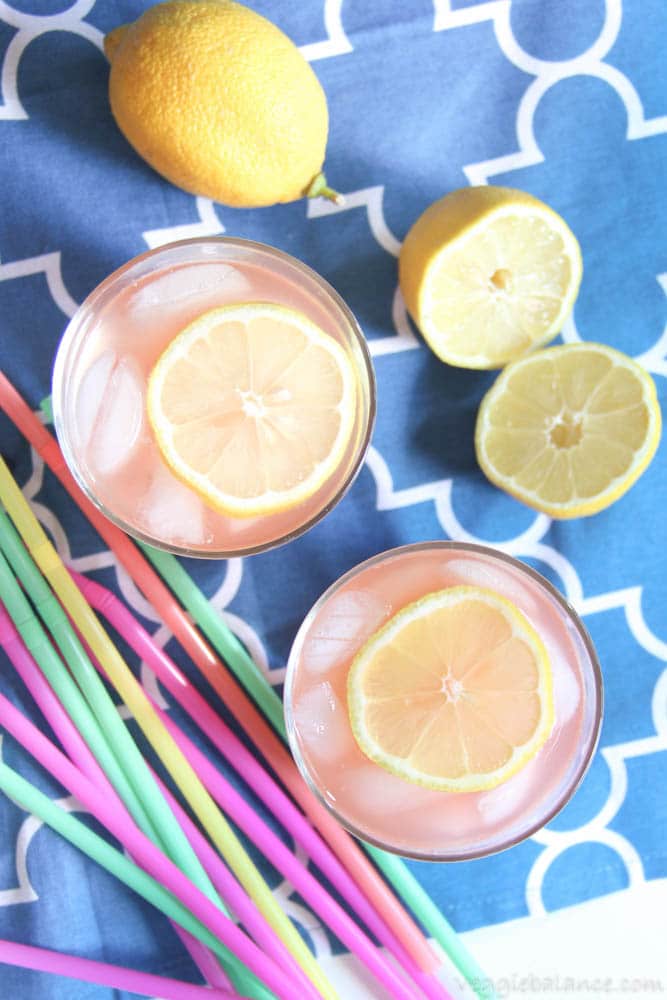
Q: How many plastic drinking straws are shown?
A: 12